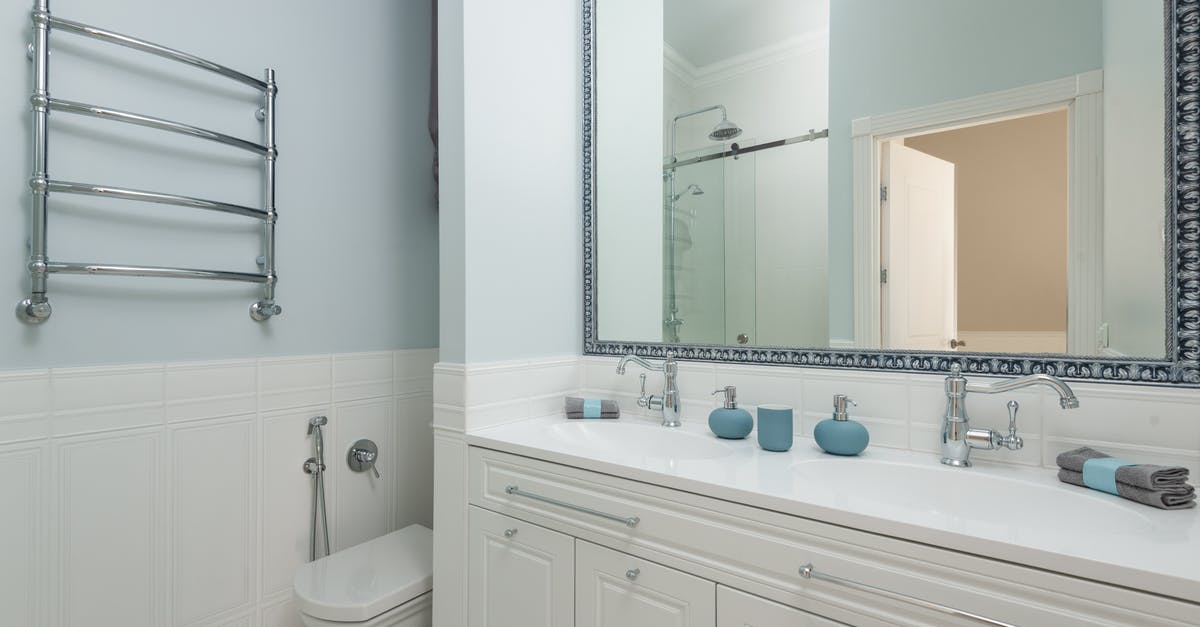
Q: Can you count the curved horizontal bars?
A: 4